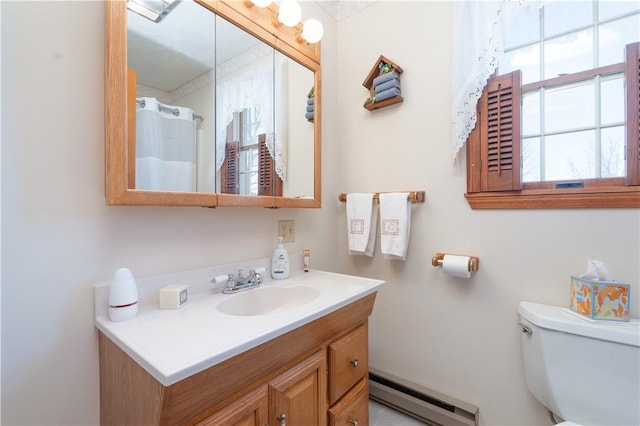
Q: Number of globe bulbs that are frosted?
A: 3